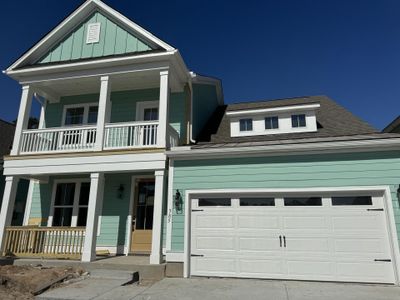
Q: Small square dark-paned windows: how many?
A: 3